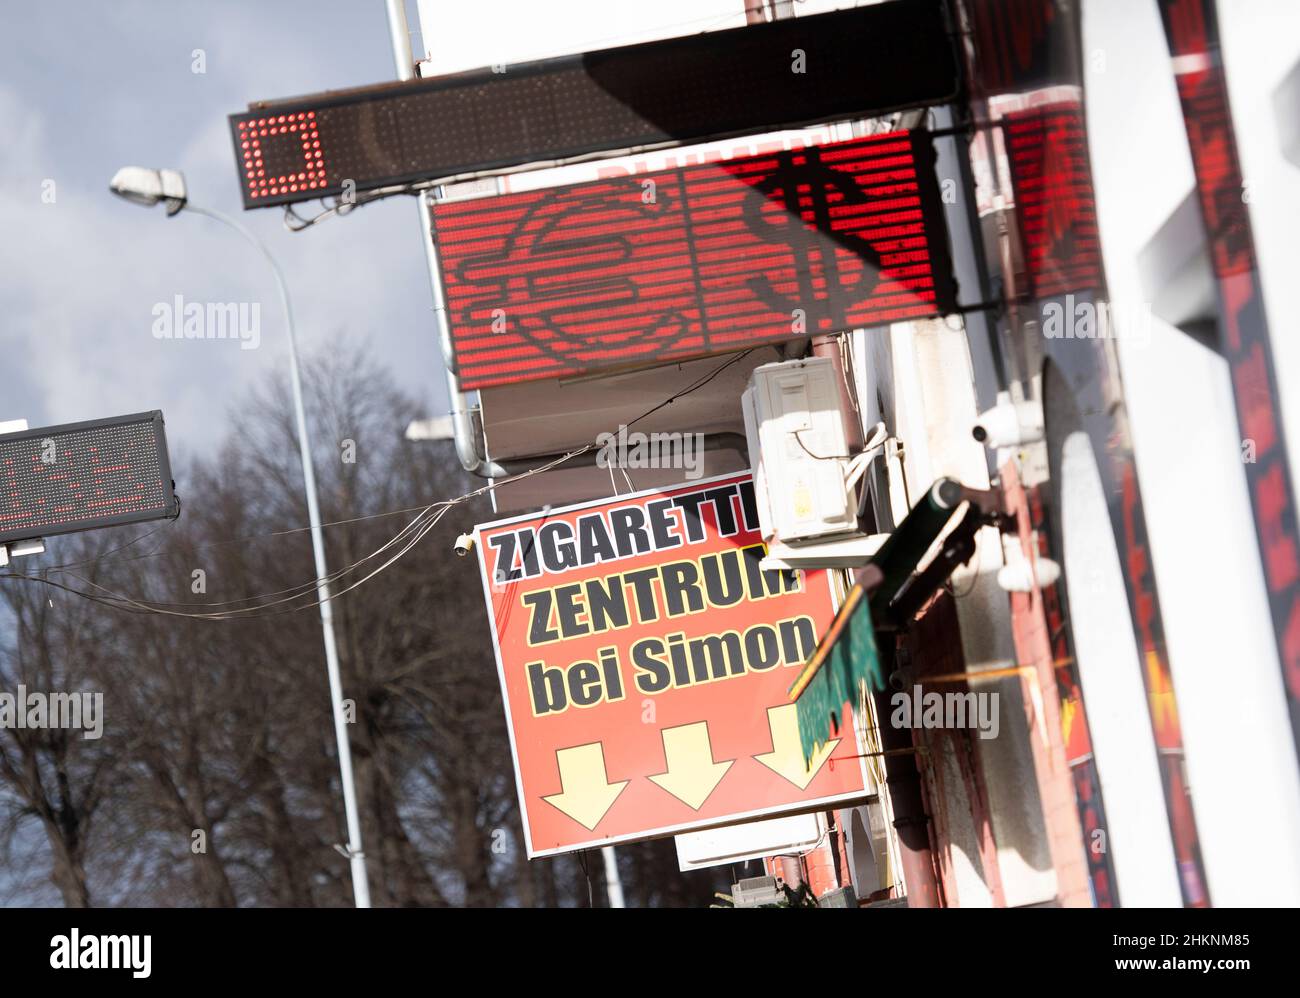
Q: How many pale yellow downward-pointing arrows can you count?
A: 3